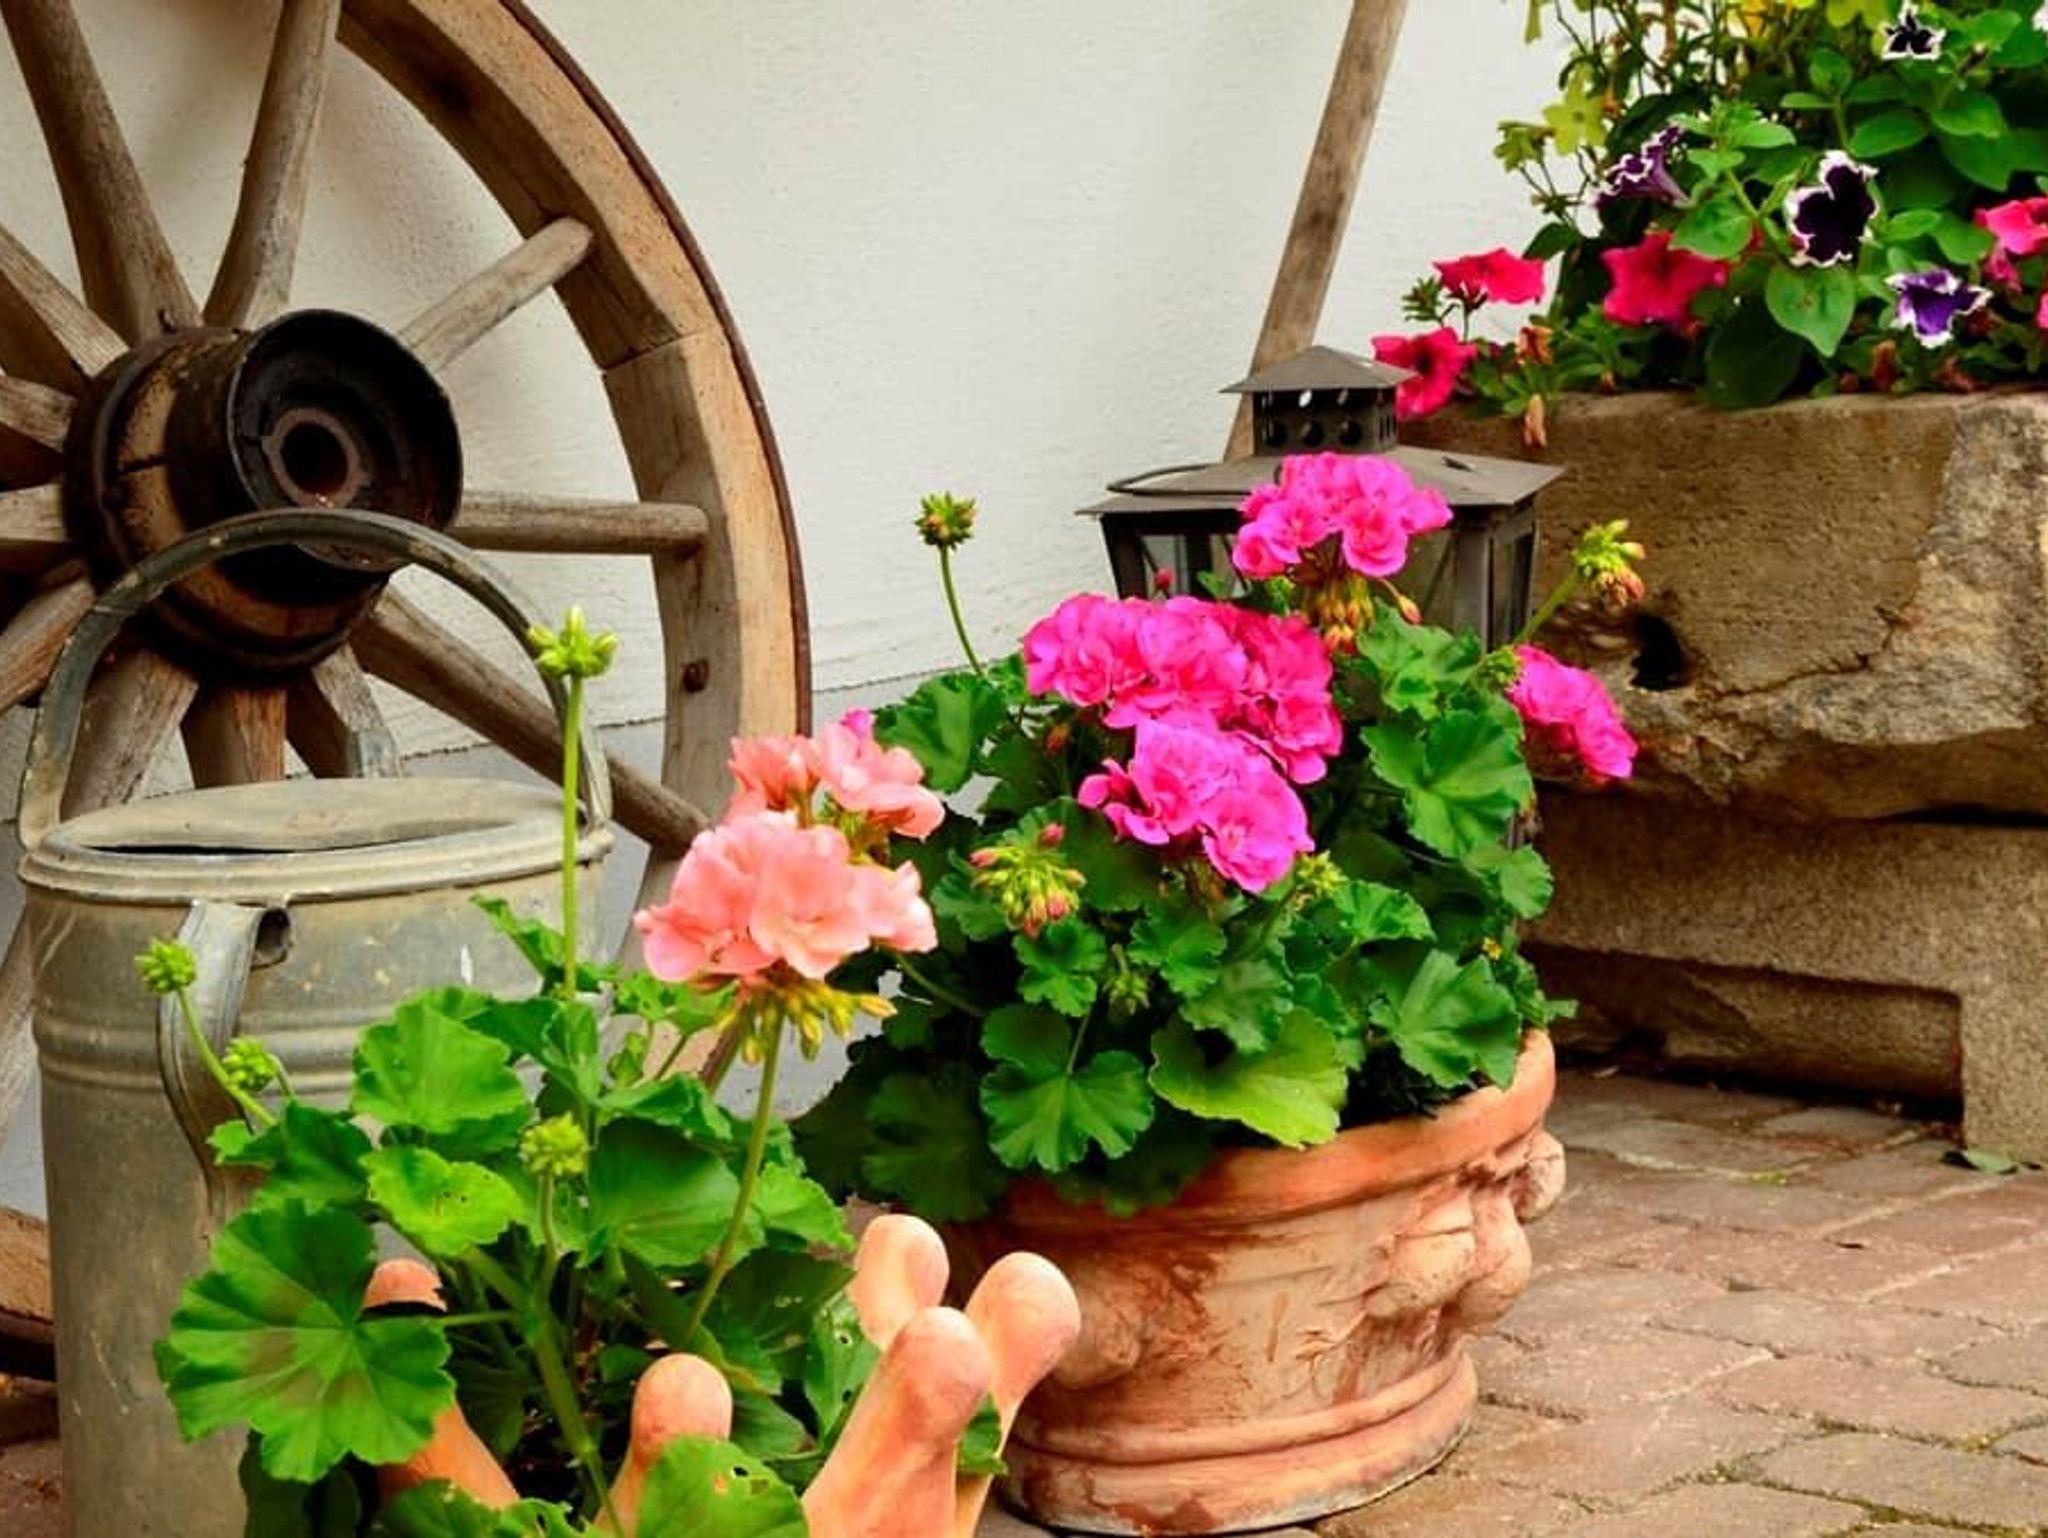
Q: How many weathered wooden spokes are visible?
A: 12